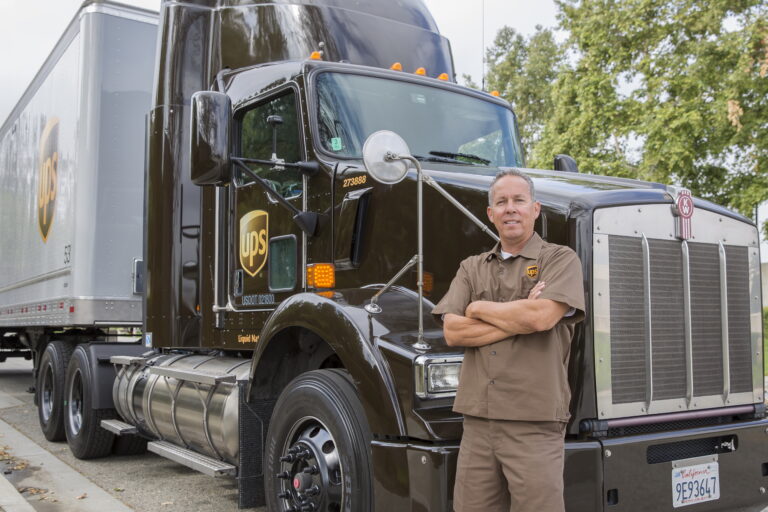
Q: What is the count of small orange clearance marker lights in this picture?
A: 5